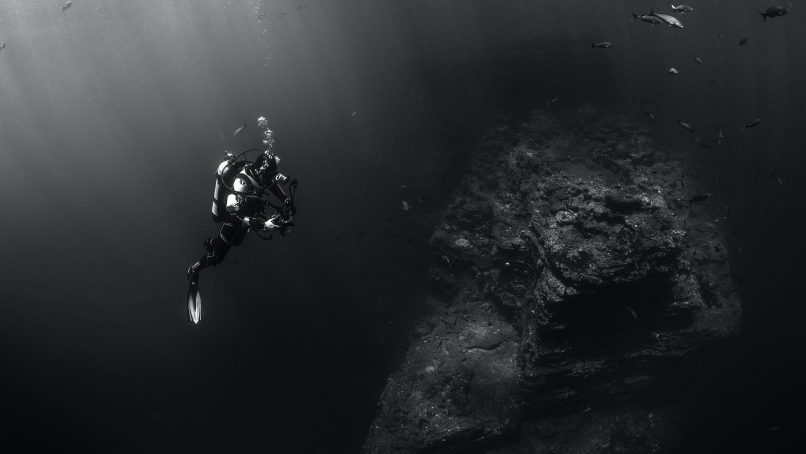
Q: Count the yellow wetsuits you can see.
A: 0